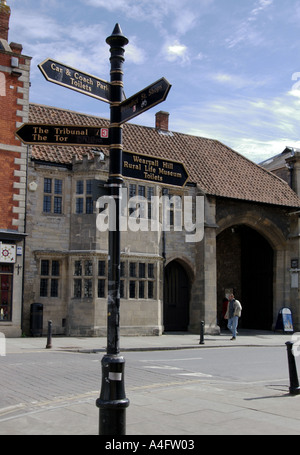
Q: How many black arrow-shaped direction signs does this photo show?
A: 4